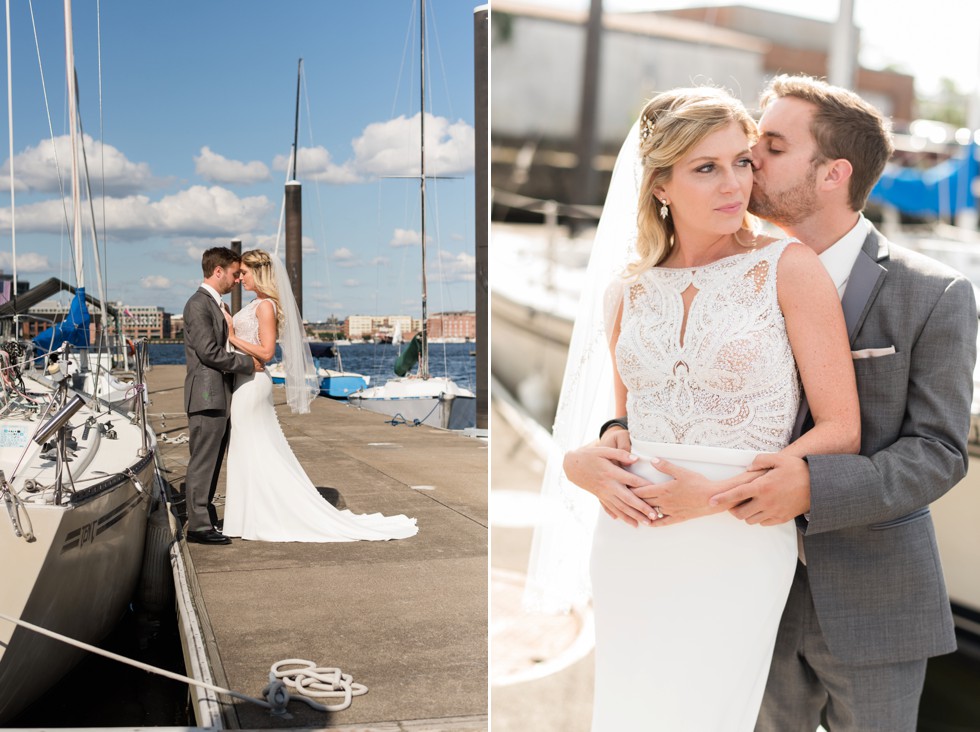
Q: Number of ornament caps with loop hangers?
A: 0